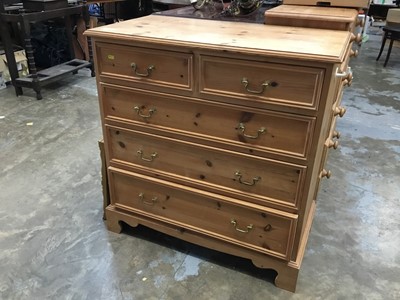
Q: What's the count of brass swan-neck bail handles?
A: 8